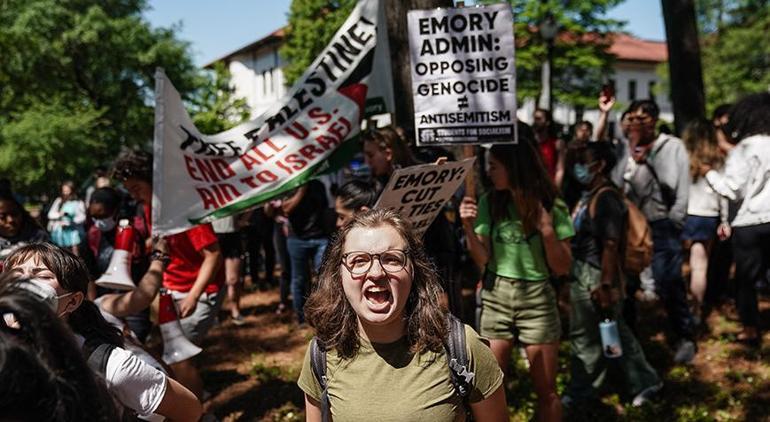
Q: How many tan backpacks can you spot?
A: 1